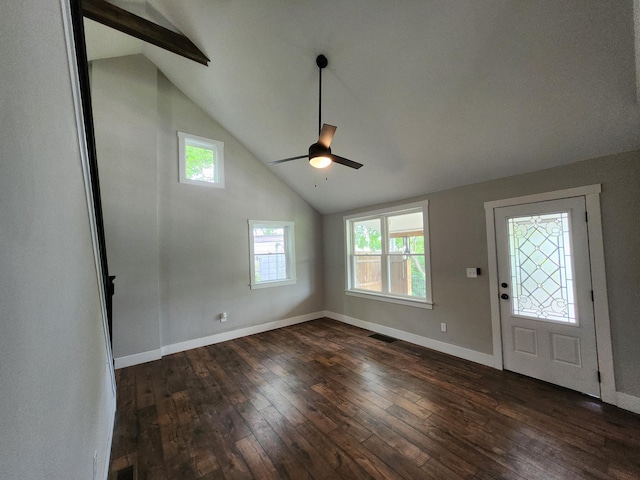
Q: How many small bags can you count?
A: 0